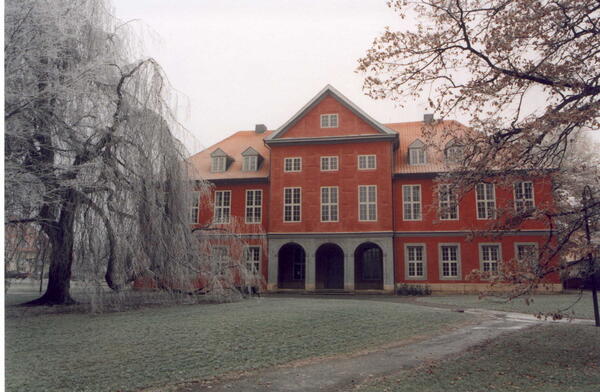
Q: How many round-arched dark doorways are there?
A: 3